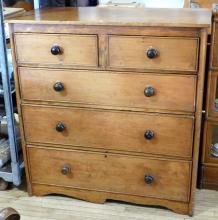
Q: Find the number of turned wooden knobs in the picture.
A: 8